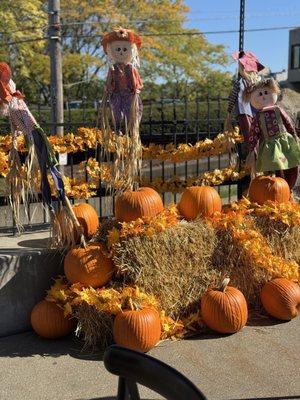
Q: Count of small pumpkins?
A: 9